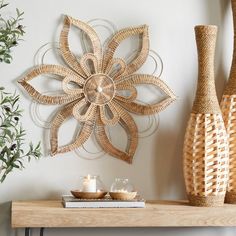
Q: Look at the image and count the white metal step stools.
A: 0